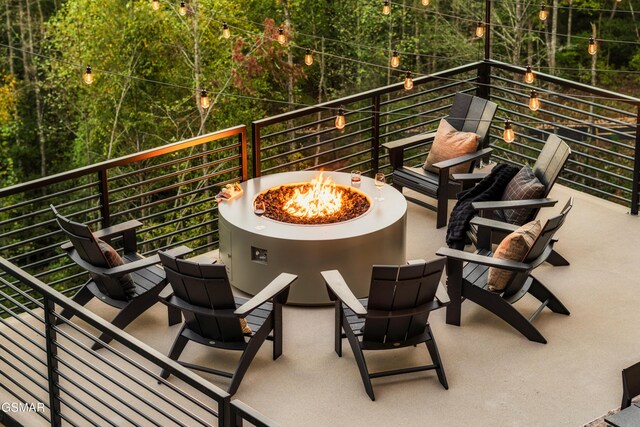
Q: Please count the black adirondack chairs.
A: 6